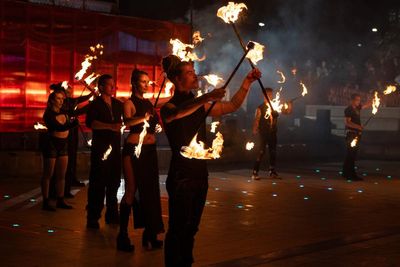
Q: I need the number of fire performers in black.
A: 7